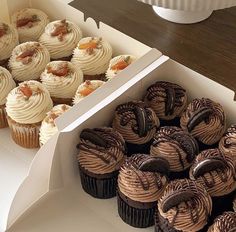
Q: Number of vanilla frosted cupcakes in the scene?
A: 11